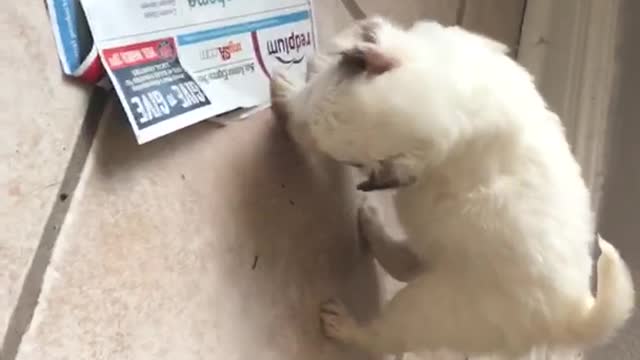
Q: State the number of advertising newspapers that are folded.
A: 1